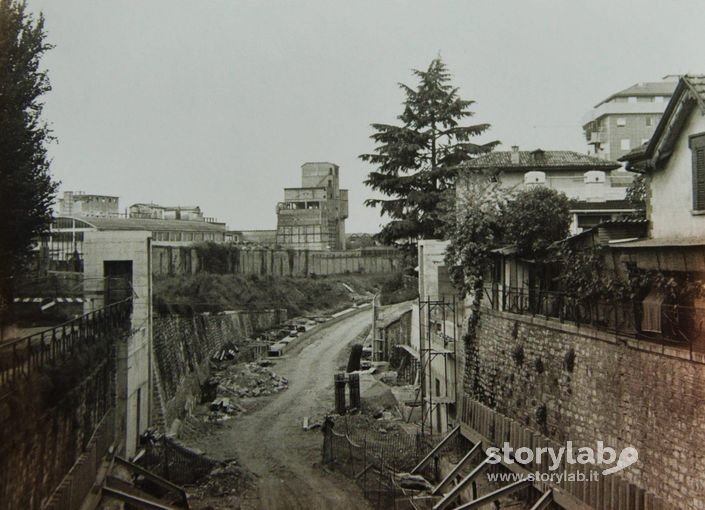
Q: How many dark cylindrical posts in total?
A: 3